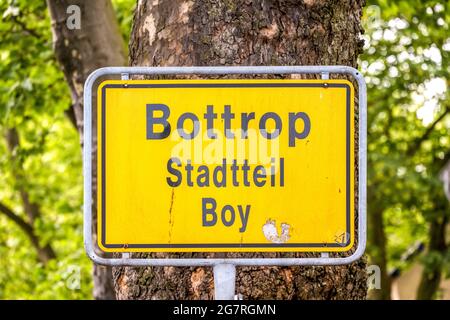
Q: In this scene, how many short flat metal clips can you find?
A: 4